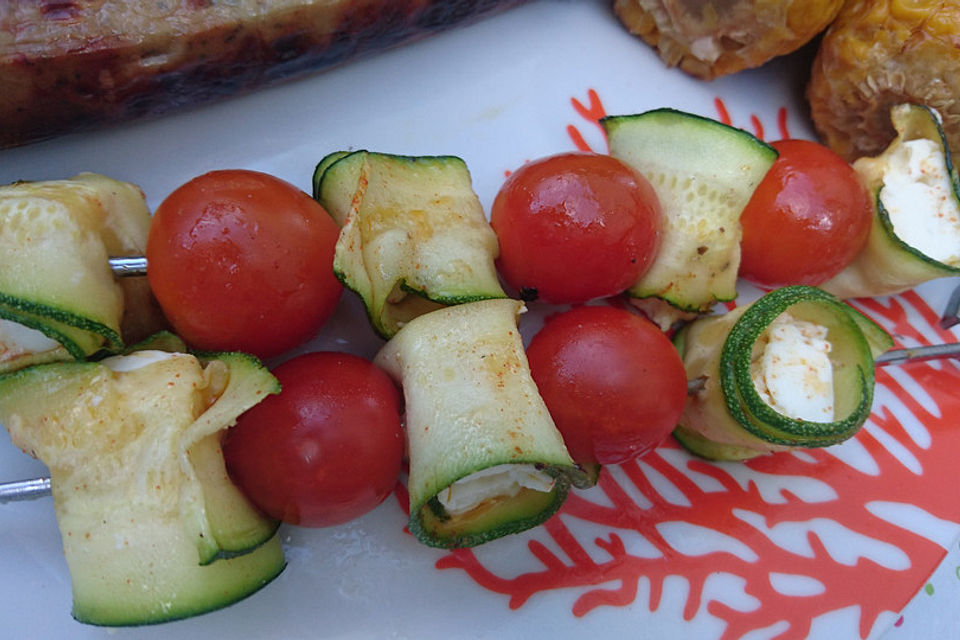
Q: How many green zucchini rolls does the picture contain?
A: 7